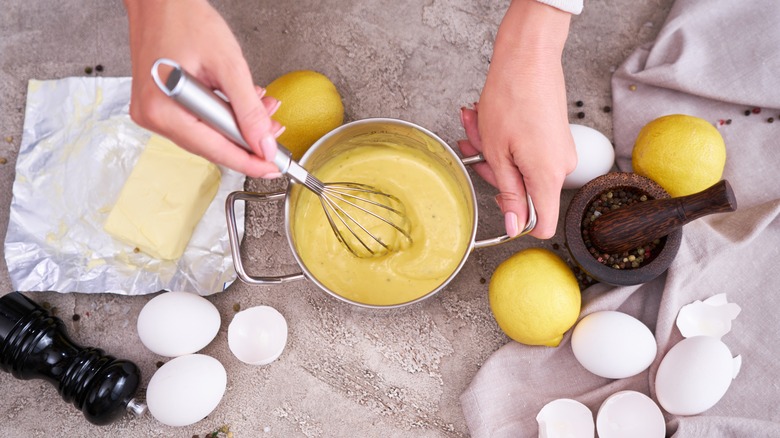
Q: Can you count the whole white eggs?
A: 5